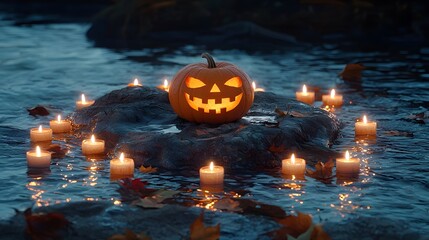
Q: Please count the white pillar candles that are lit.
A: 15